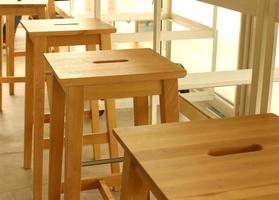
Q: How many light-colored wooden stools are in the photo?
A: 4